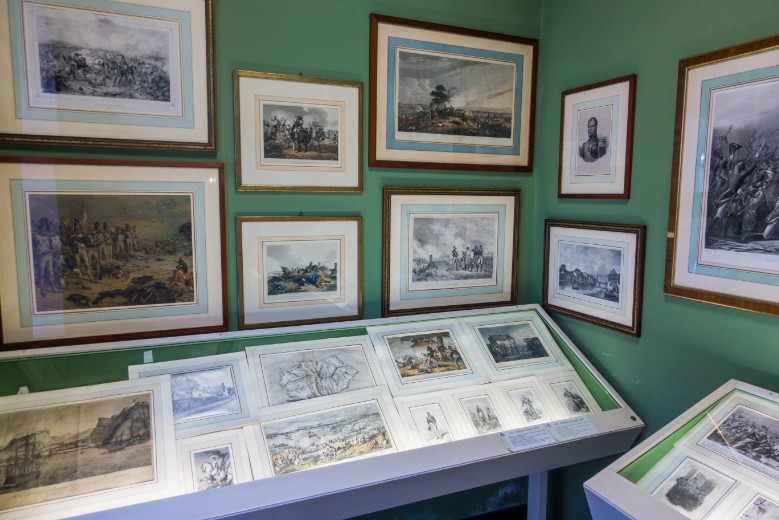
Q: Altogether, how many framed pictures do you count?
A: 9